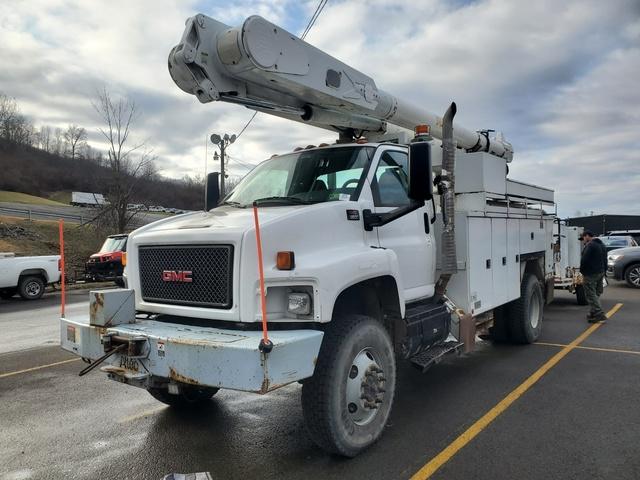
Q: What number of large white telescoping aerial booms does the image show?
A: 1